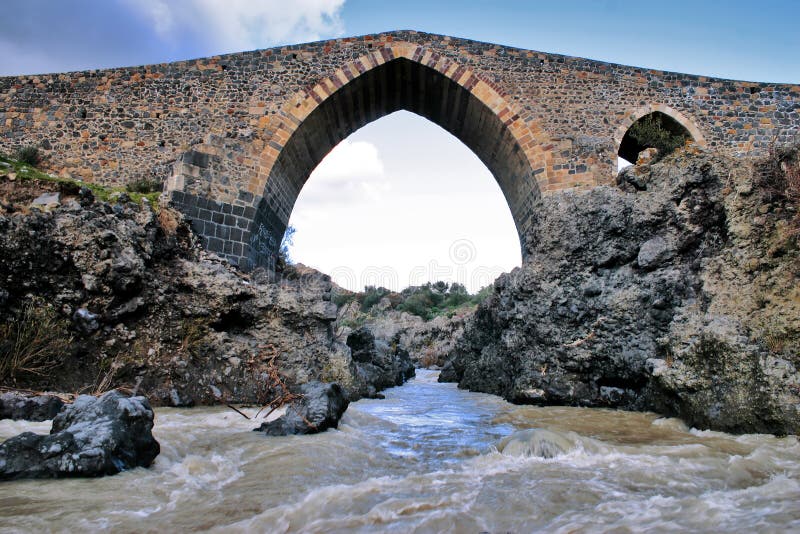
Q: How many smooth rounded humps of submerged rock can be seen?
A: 1